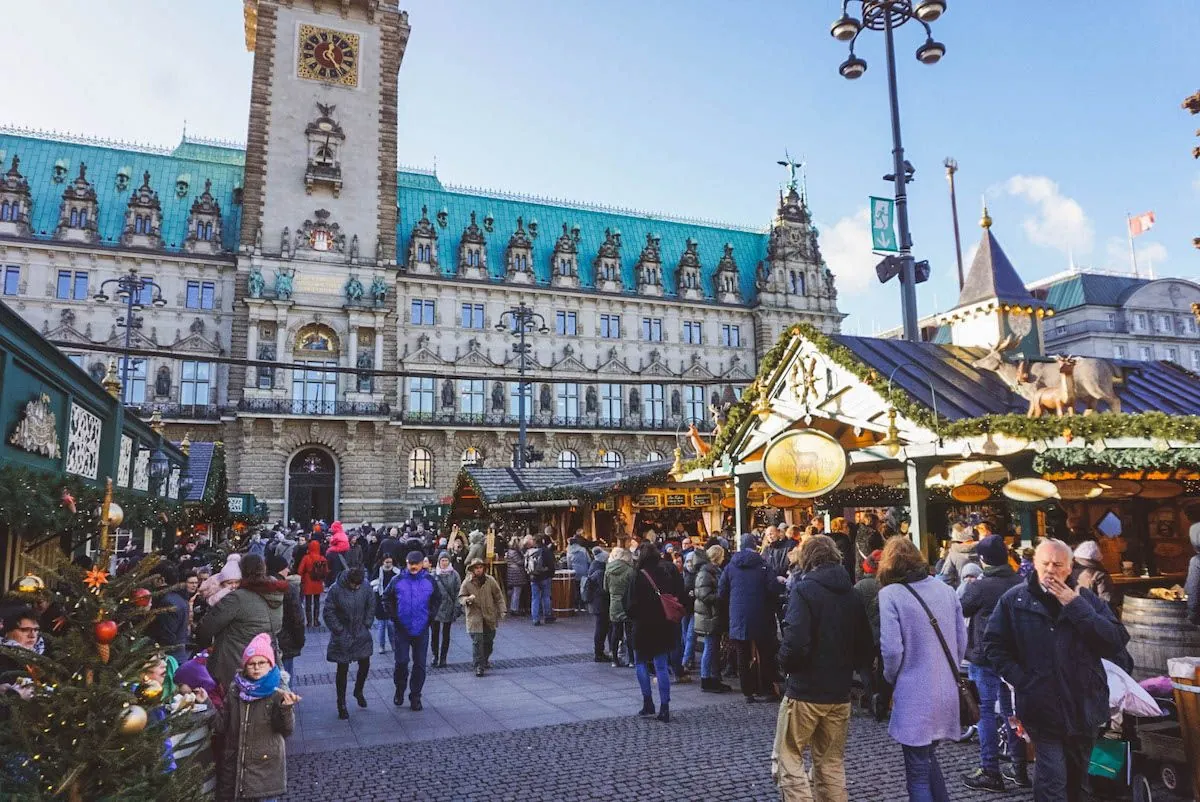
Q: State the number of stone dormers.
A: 12